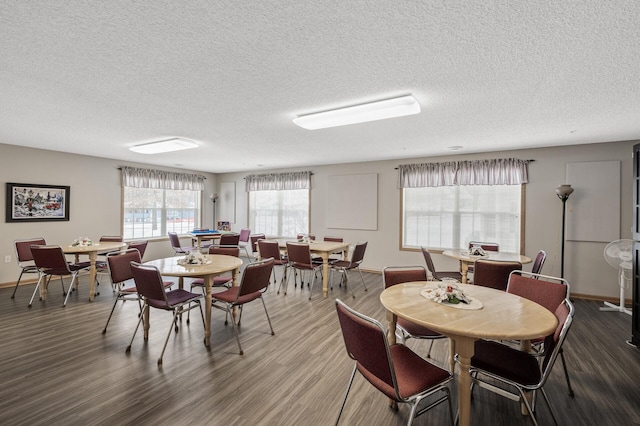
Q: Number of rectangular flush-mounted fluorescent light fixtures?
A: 2